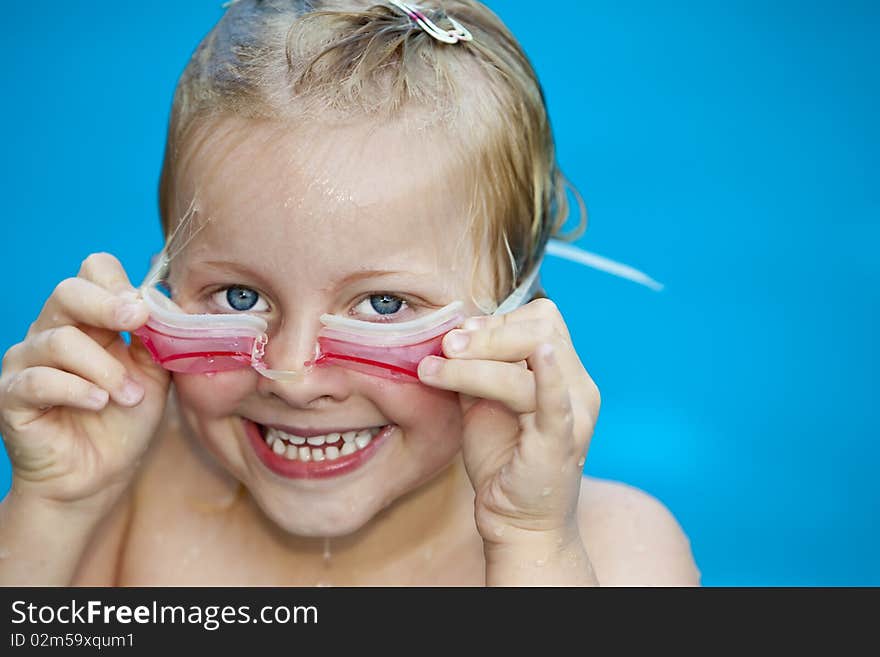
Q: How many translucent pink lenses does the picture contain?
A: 2